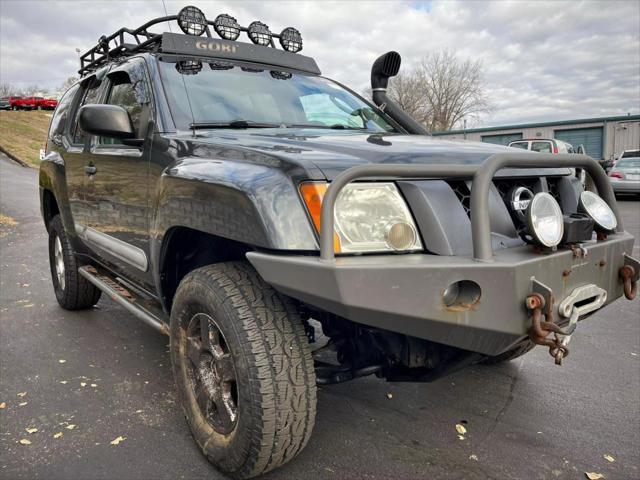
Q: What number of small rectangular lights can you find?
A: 0